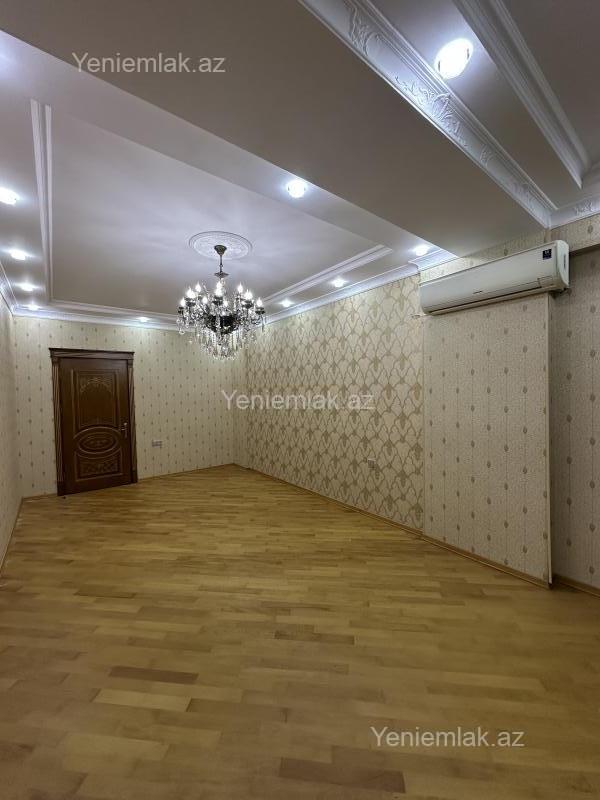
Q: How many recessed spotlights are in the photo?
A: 10